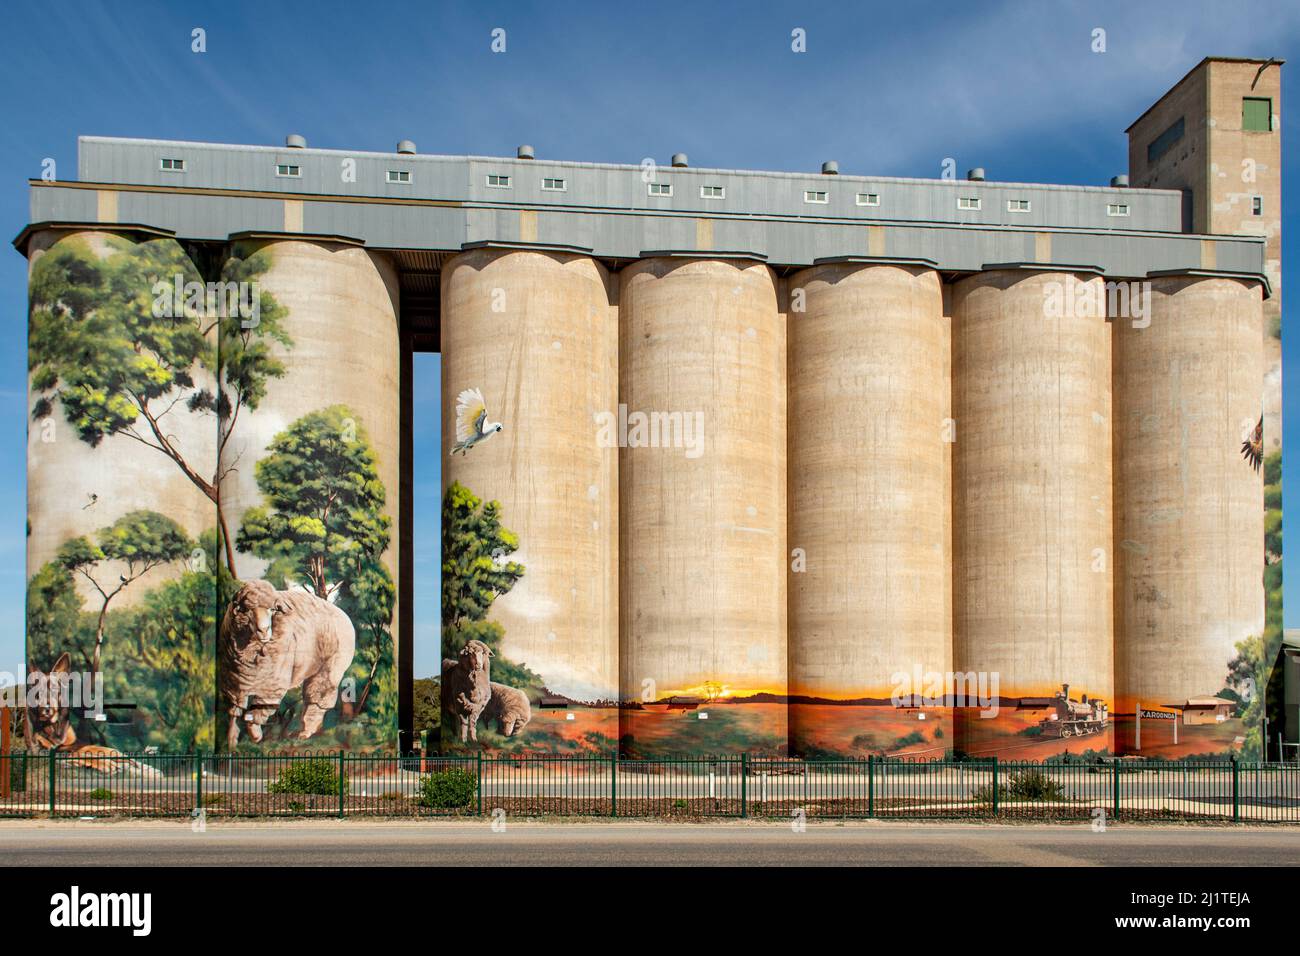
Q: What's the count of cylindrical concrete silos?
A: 7